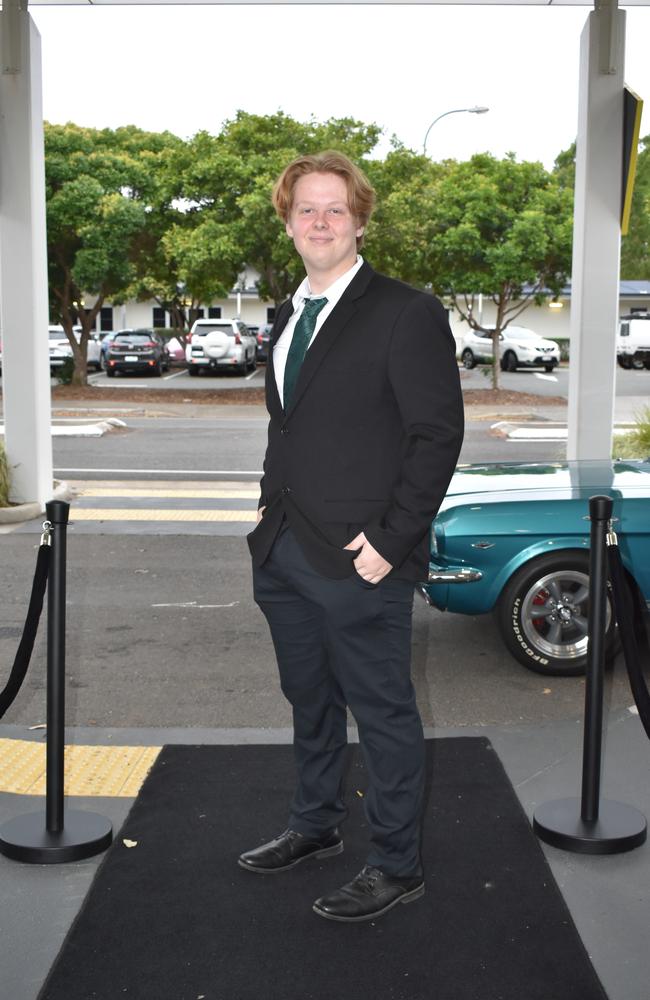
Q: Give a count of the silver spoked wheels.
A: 1